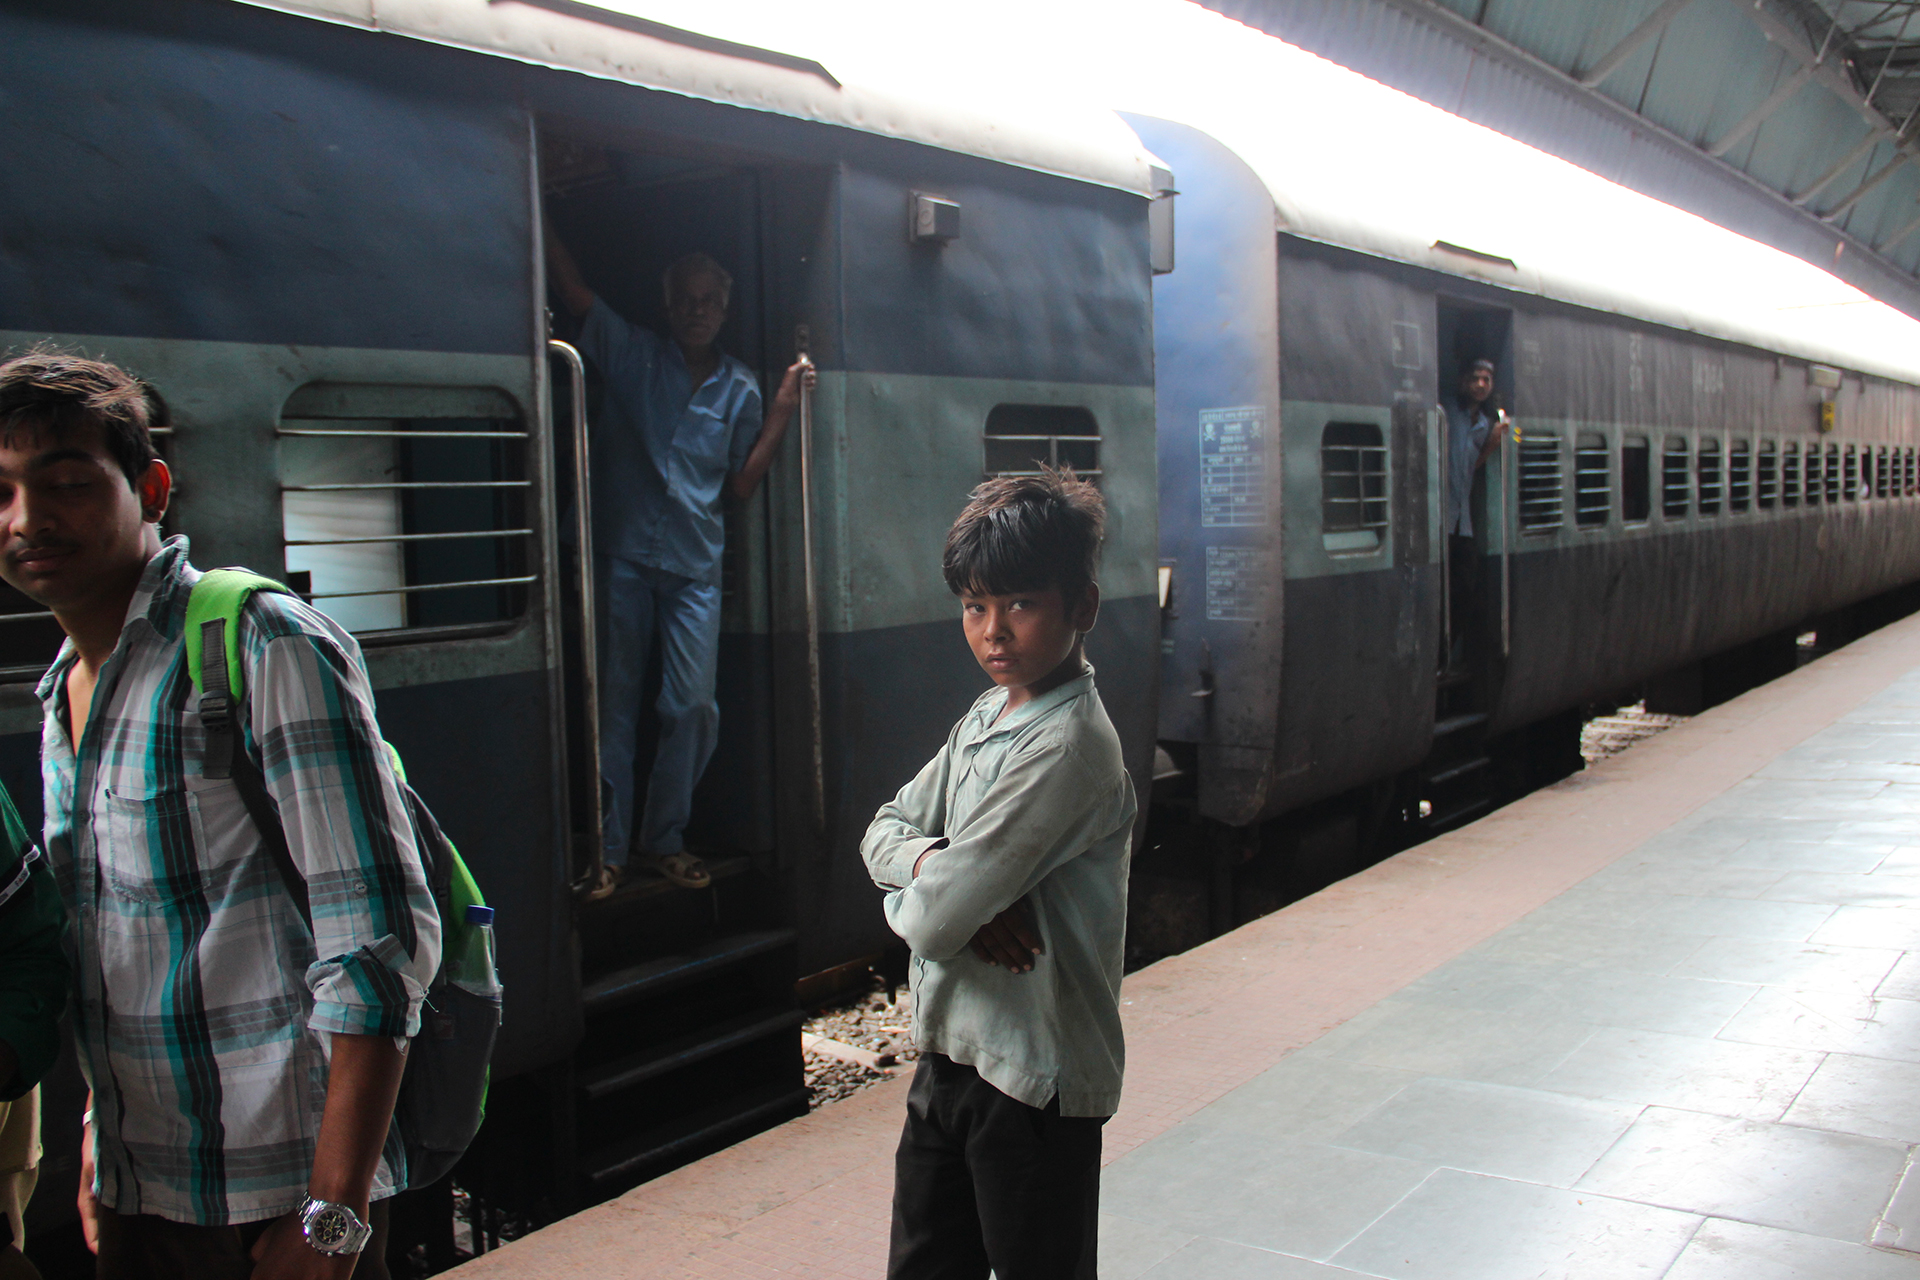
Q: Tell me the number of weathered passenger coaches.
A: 2